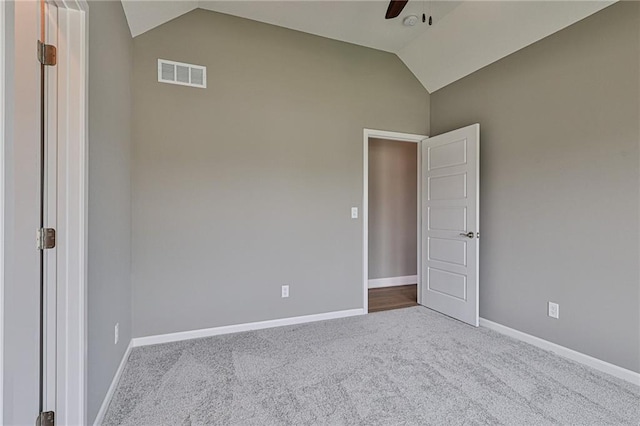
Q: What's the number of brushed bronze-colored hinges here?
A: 3